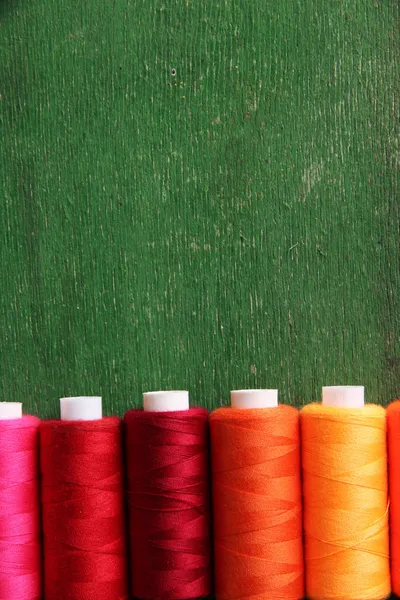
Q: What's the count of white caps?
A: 5